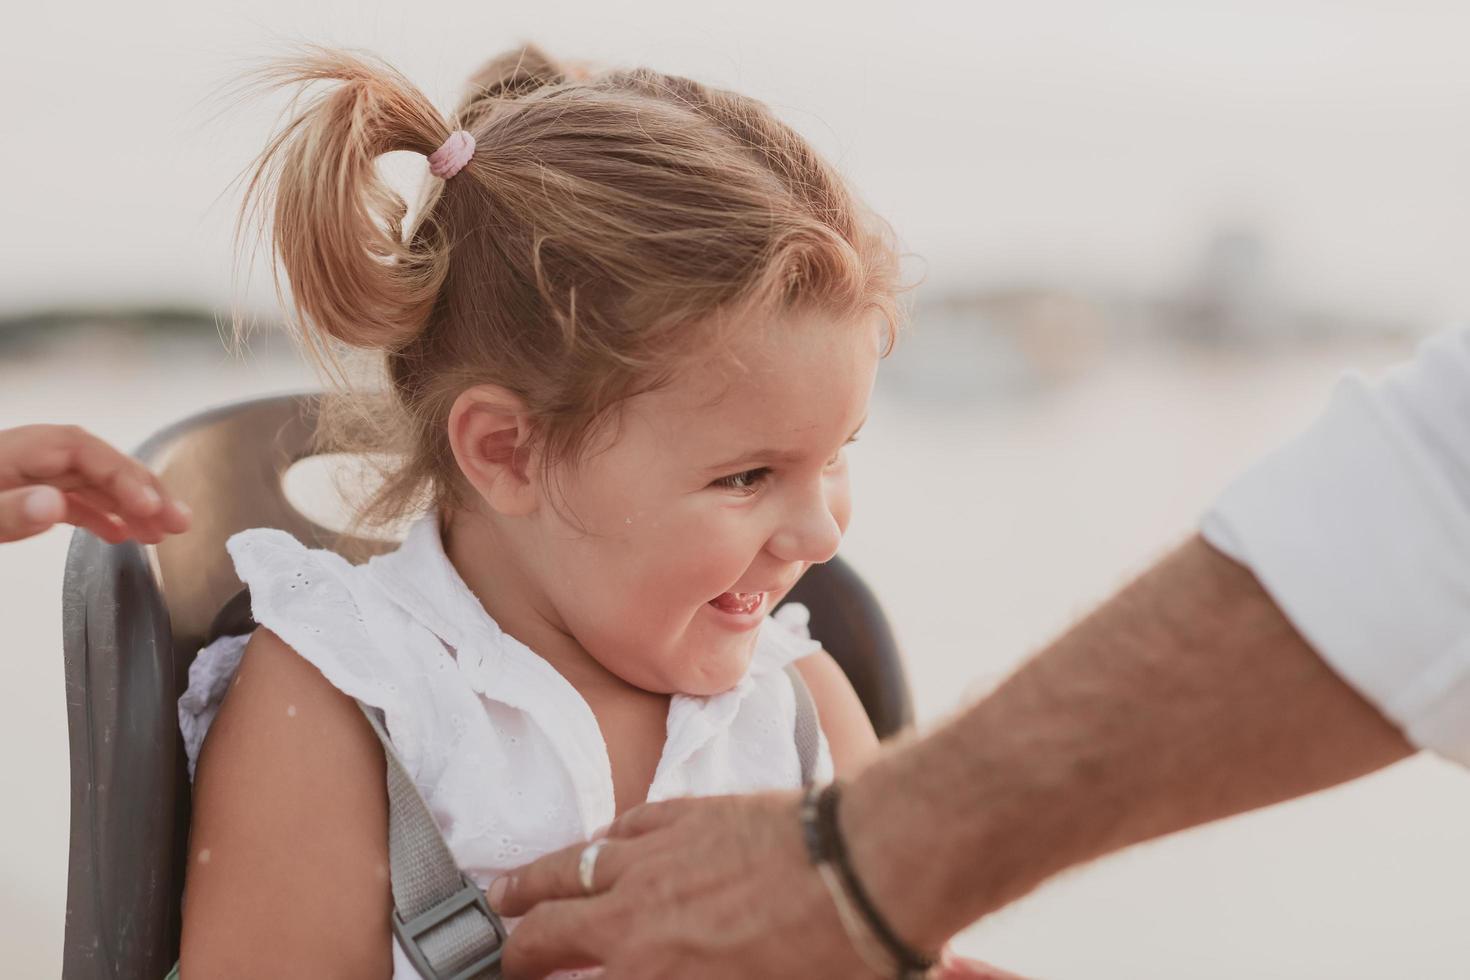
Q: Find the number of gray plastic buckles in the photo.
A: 1